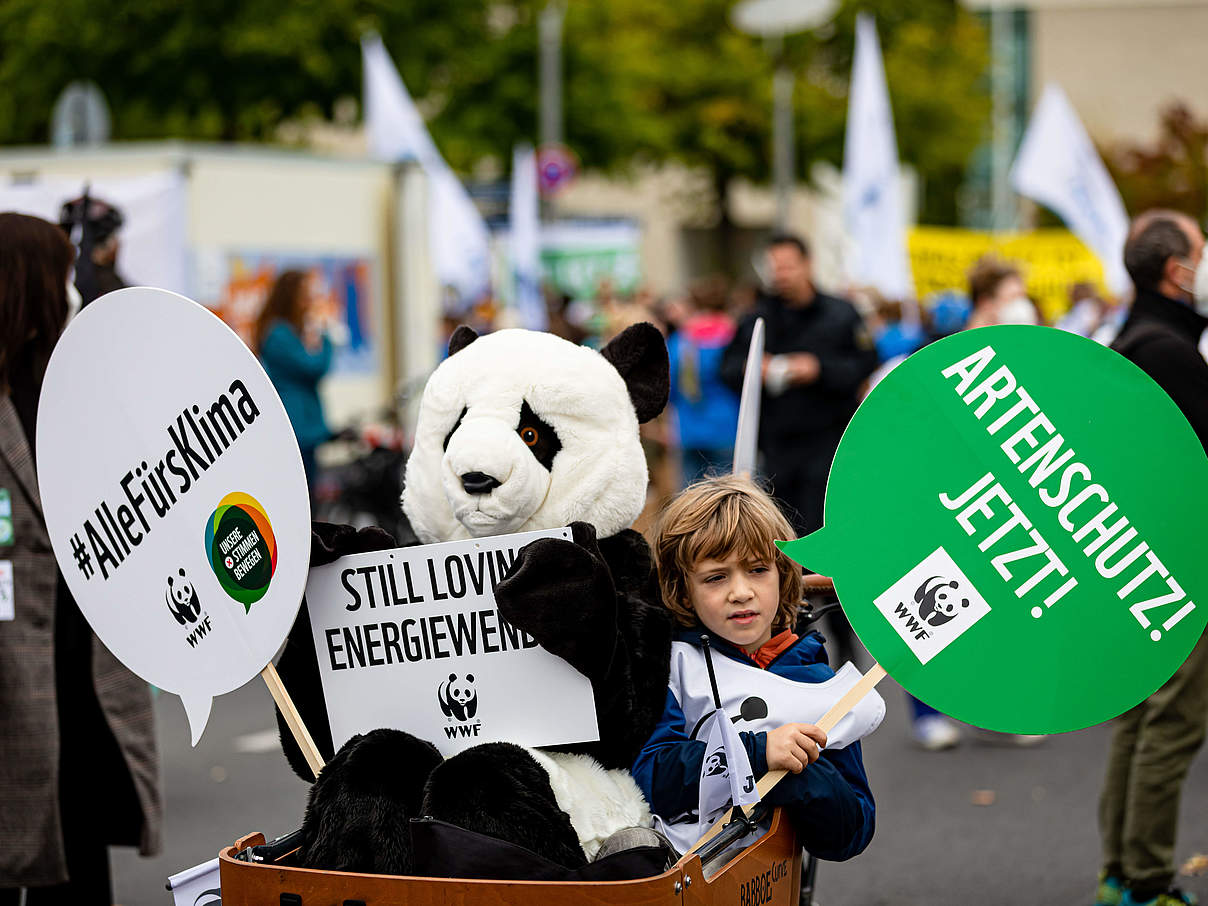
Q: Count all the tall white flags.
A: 4